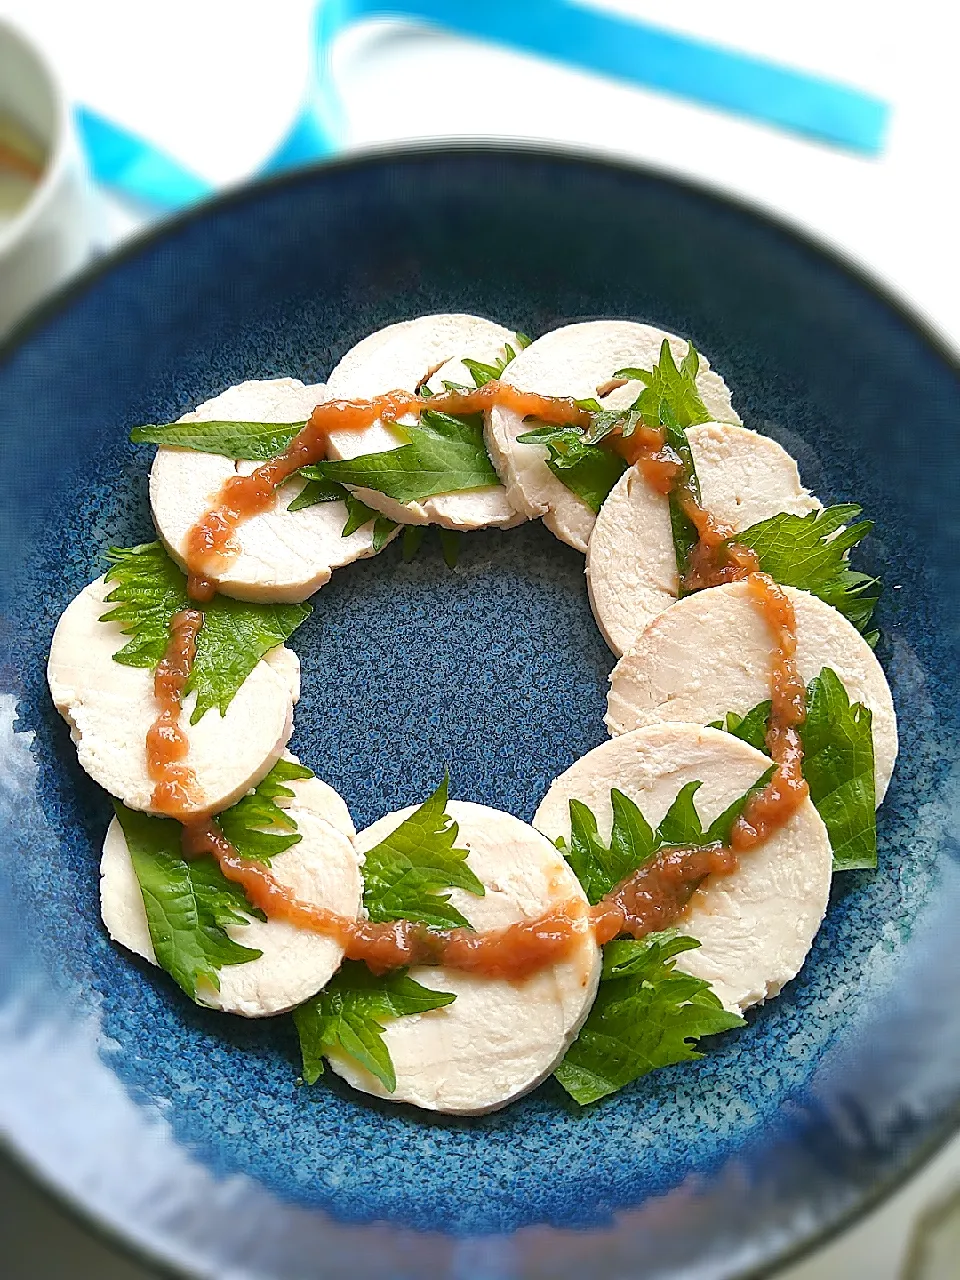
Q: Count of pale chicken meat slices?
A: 9